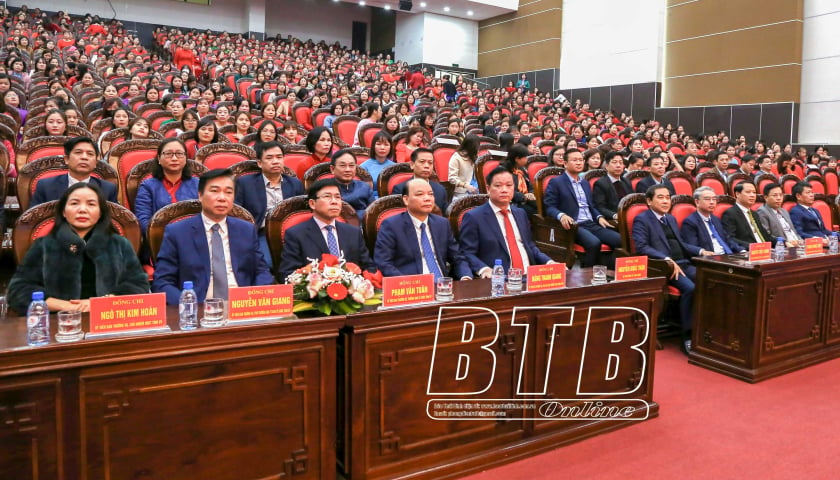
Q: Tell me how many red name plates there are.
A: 7